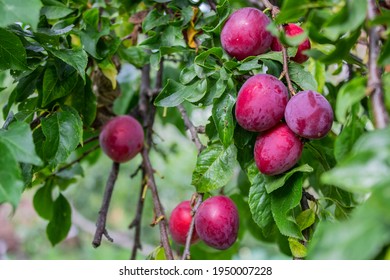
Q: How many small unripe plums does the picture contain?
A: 0